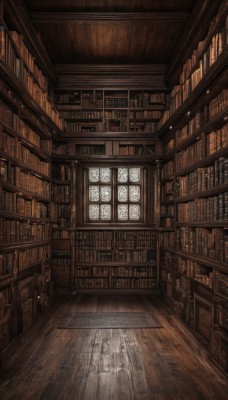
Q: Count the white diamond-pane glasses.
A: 12